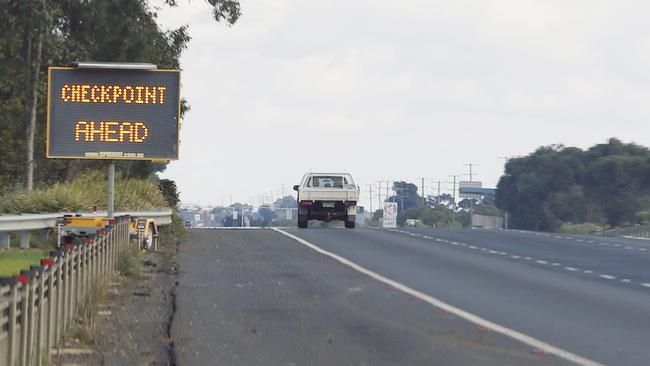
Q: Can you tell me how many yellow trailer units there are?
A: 1